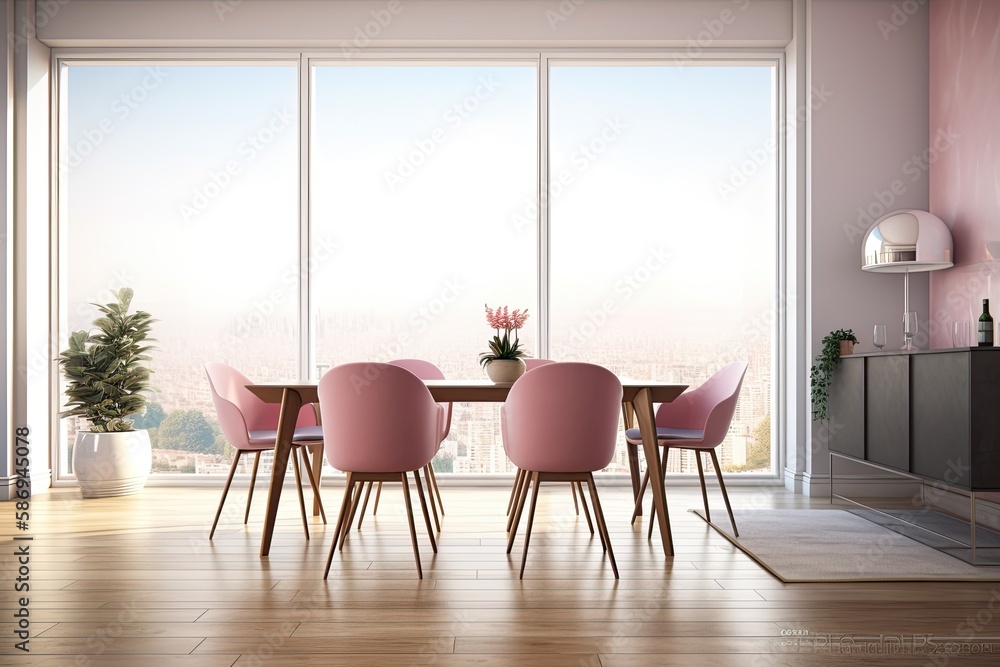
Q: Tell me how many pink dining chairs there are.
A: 6